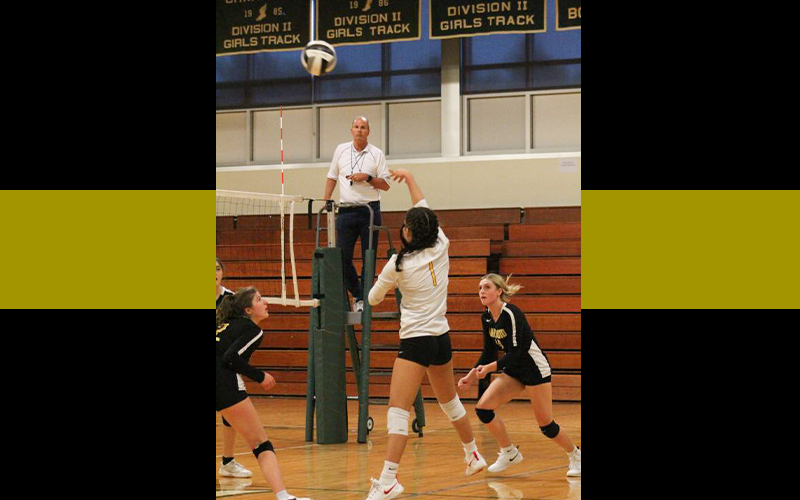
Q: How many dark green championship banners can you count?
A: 4